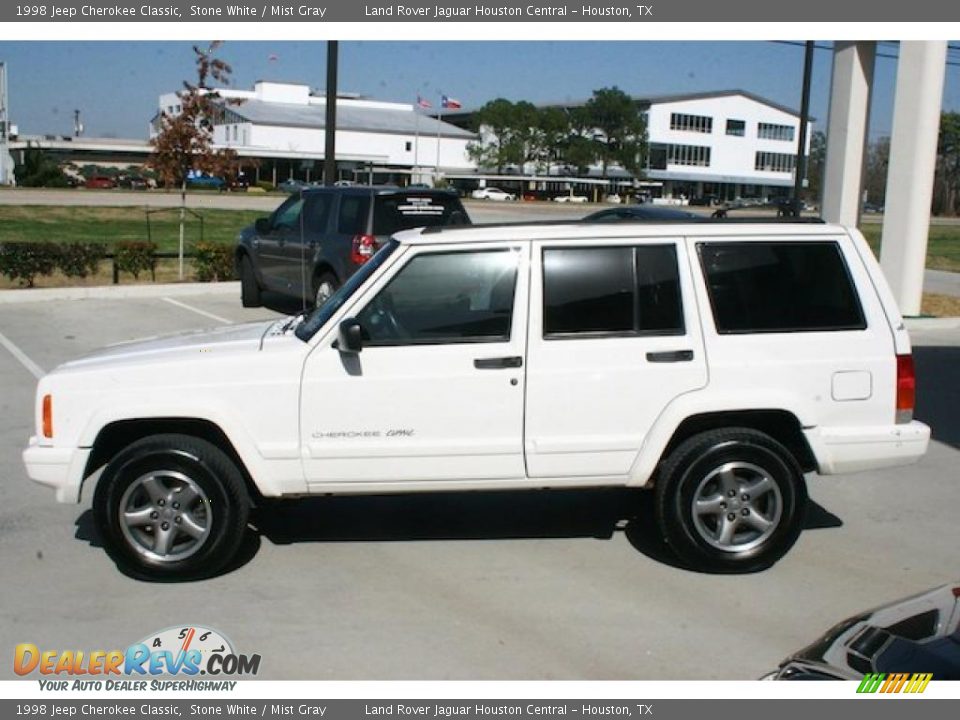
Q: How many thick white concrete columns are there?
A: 2